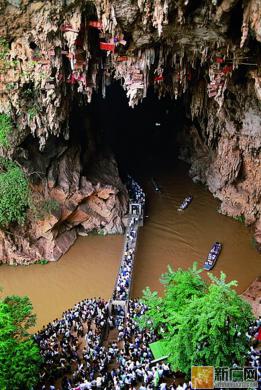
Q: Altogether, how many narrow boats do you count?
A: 3